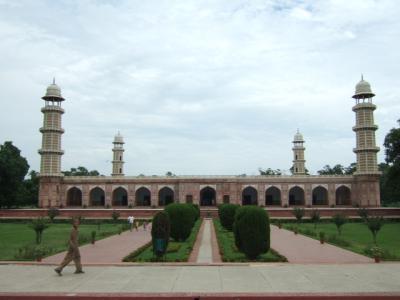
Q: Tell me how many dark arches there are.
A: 11